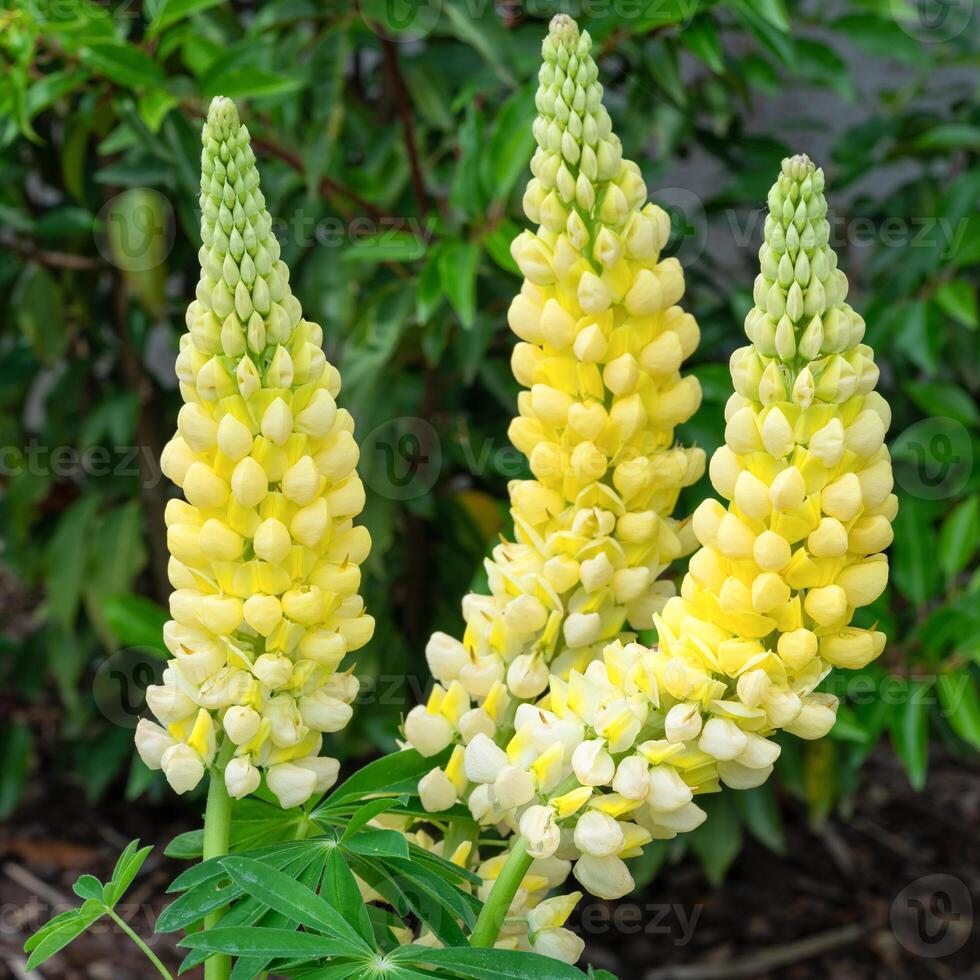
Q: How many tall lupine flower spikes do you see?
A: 3